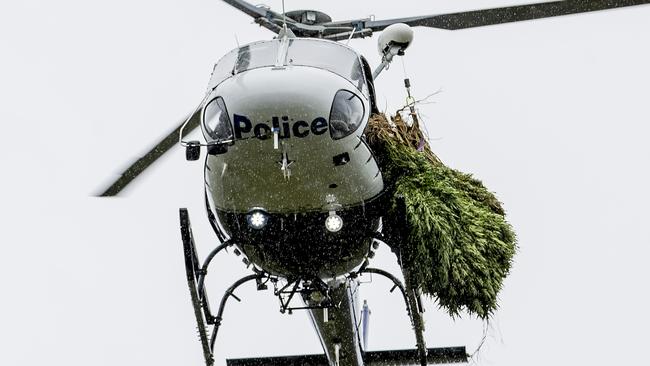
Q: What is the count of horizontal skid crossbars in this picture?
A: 2